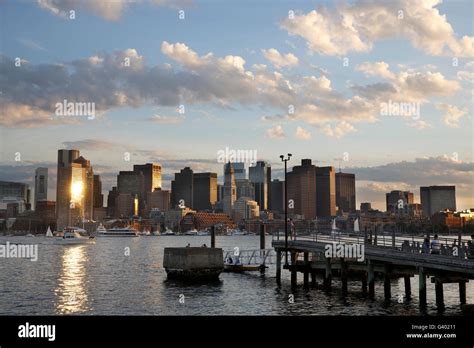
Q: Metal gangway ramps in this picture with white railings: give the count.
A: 1